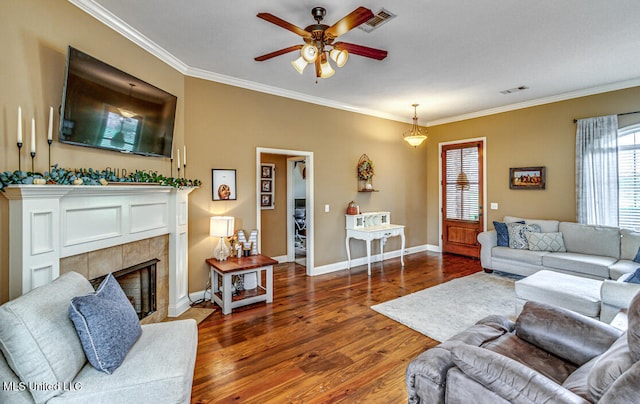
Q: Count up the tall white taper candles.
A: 5